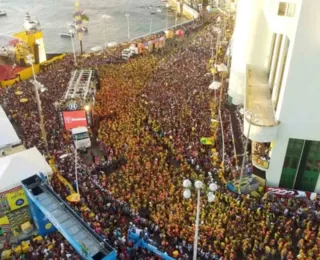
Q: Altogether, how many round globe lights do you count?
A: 5